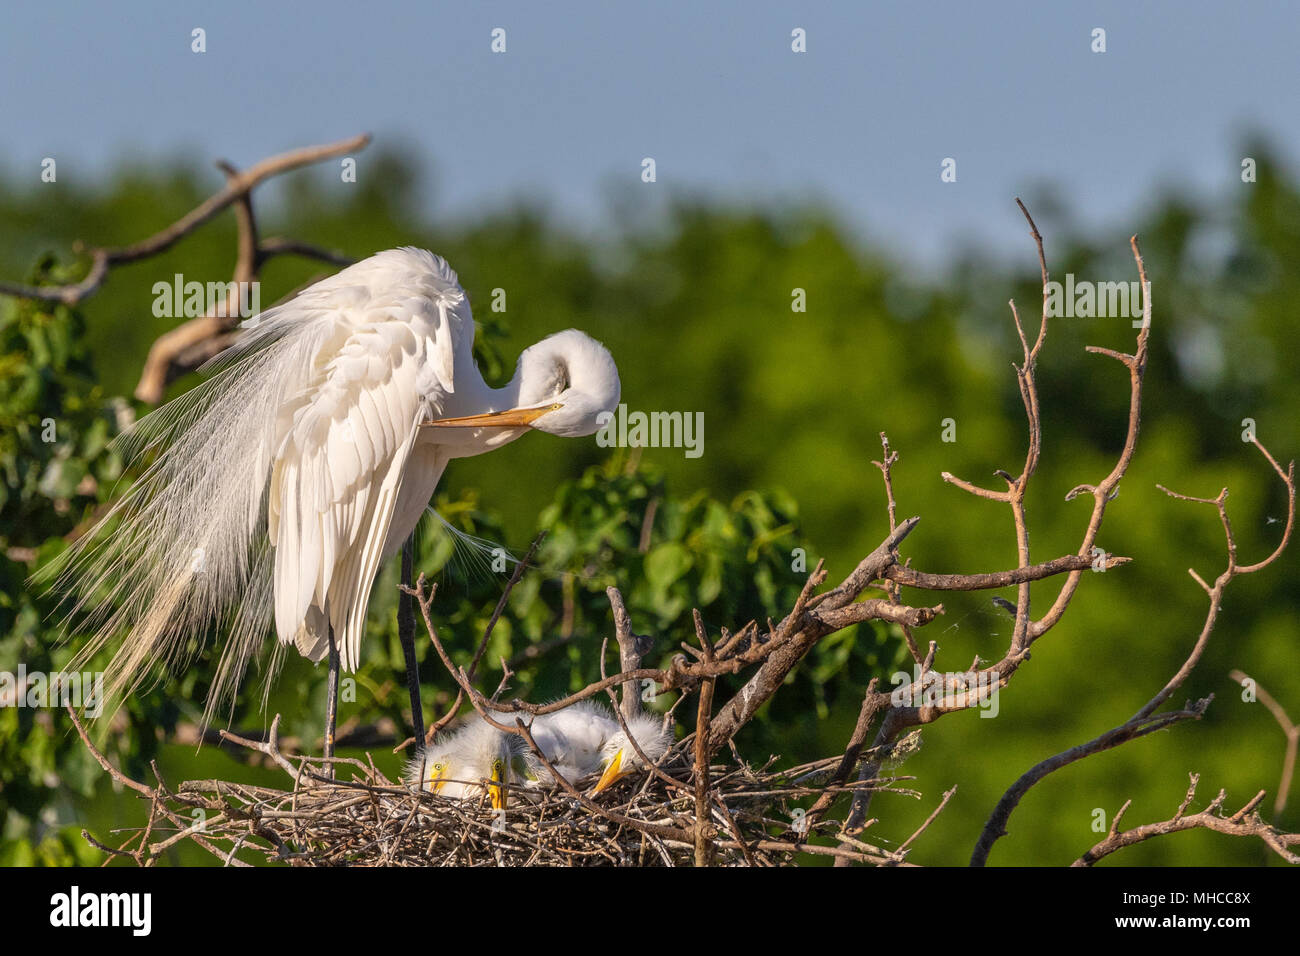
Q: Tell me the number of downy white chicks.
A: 3